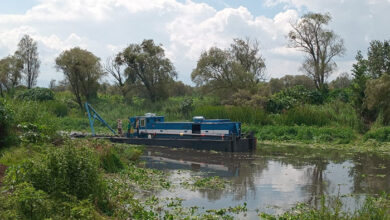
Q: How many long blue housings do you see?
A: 1